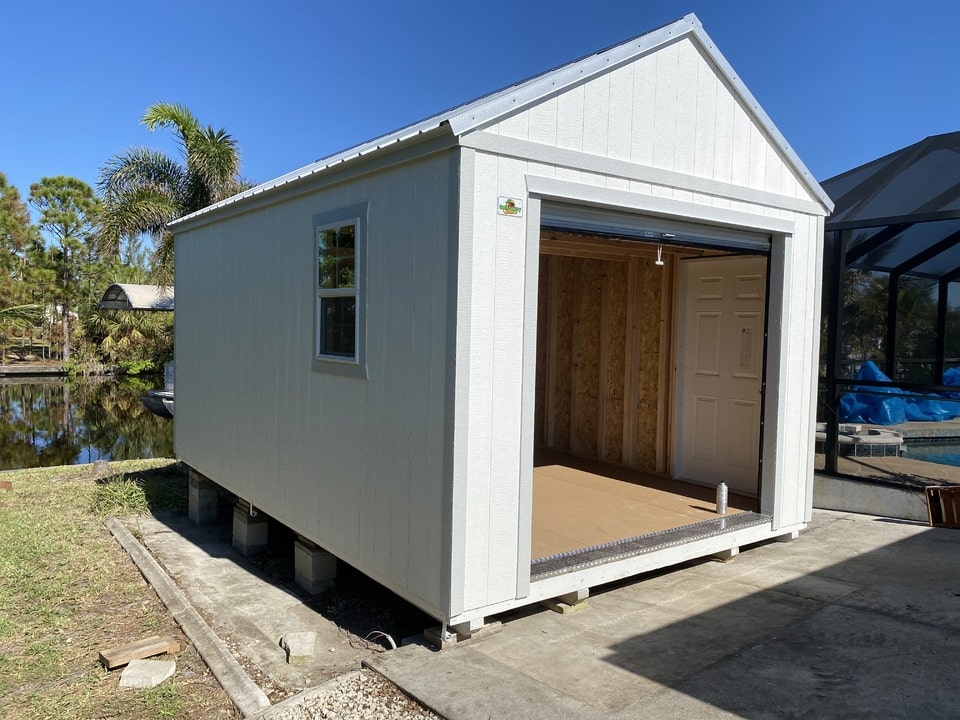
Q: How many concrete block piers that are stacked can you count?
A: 3